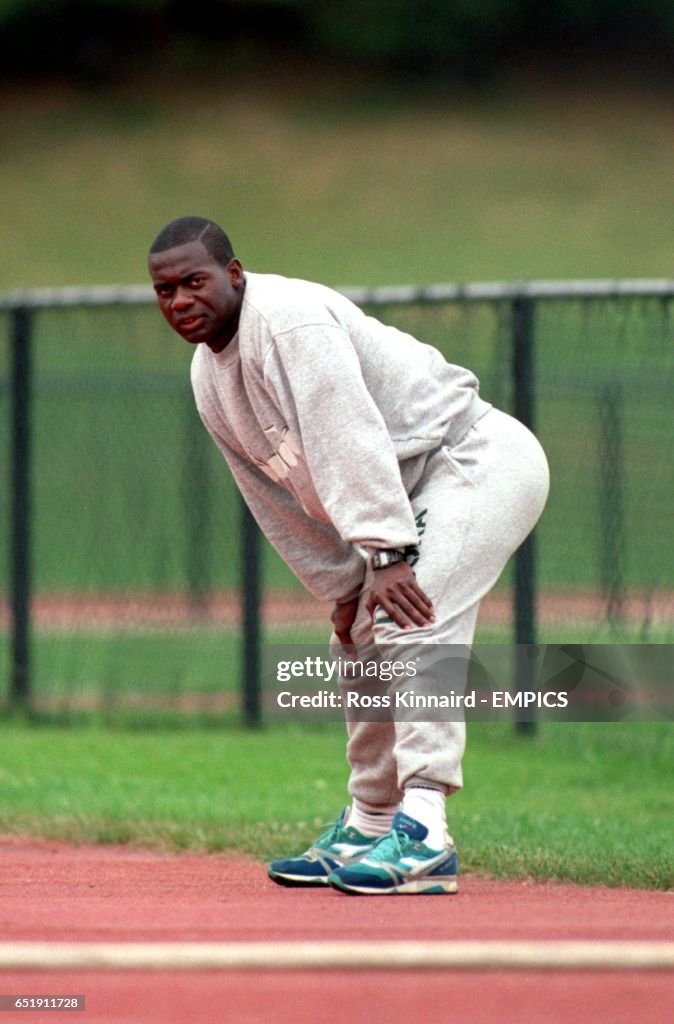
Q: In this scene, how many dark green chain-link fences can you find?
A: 1